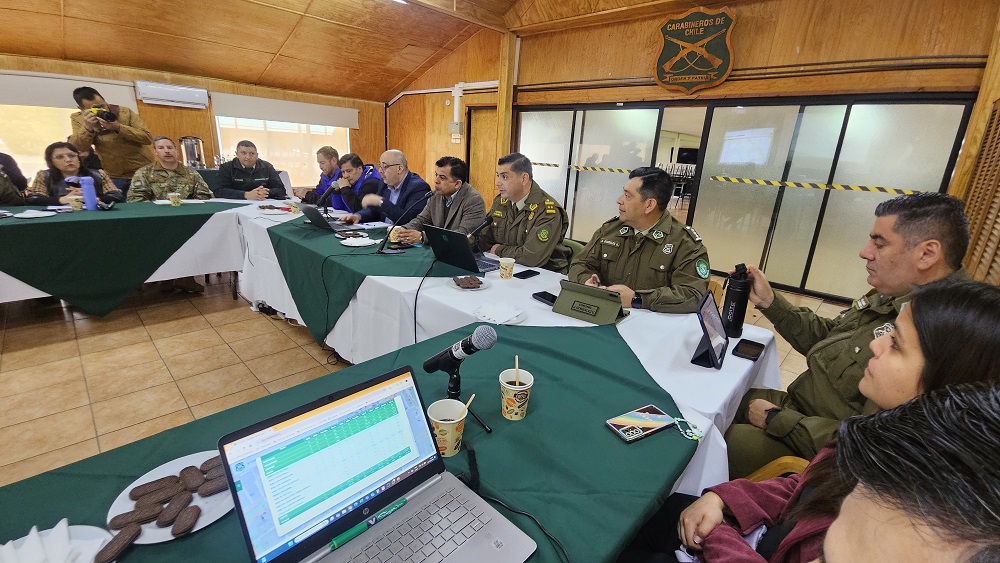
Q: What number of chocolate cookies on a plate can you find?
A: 10